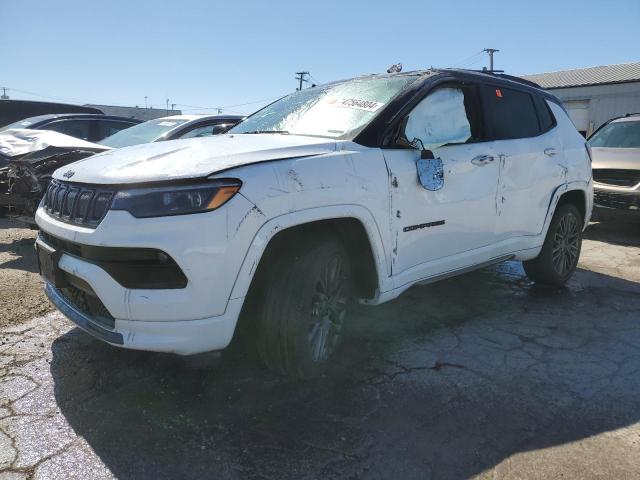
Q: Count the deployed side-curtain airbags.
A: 1